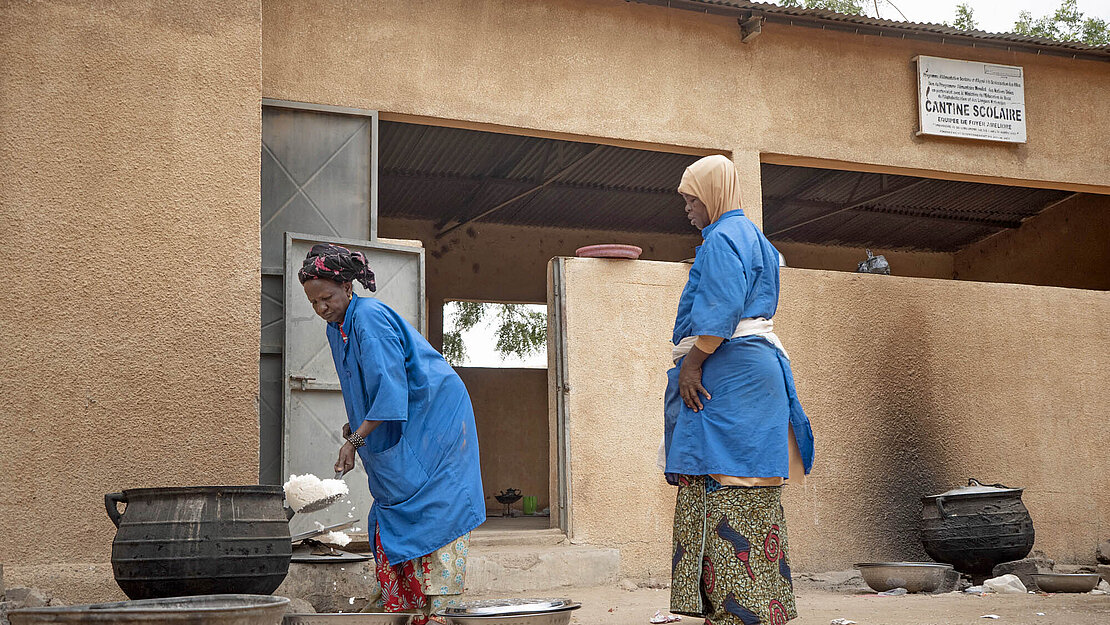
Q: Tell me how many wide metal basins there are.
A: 5